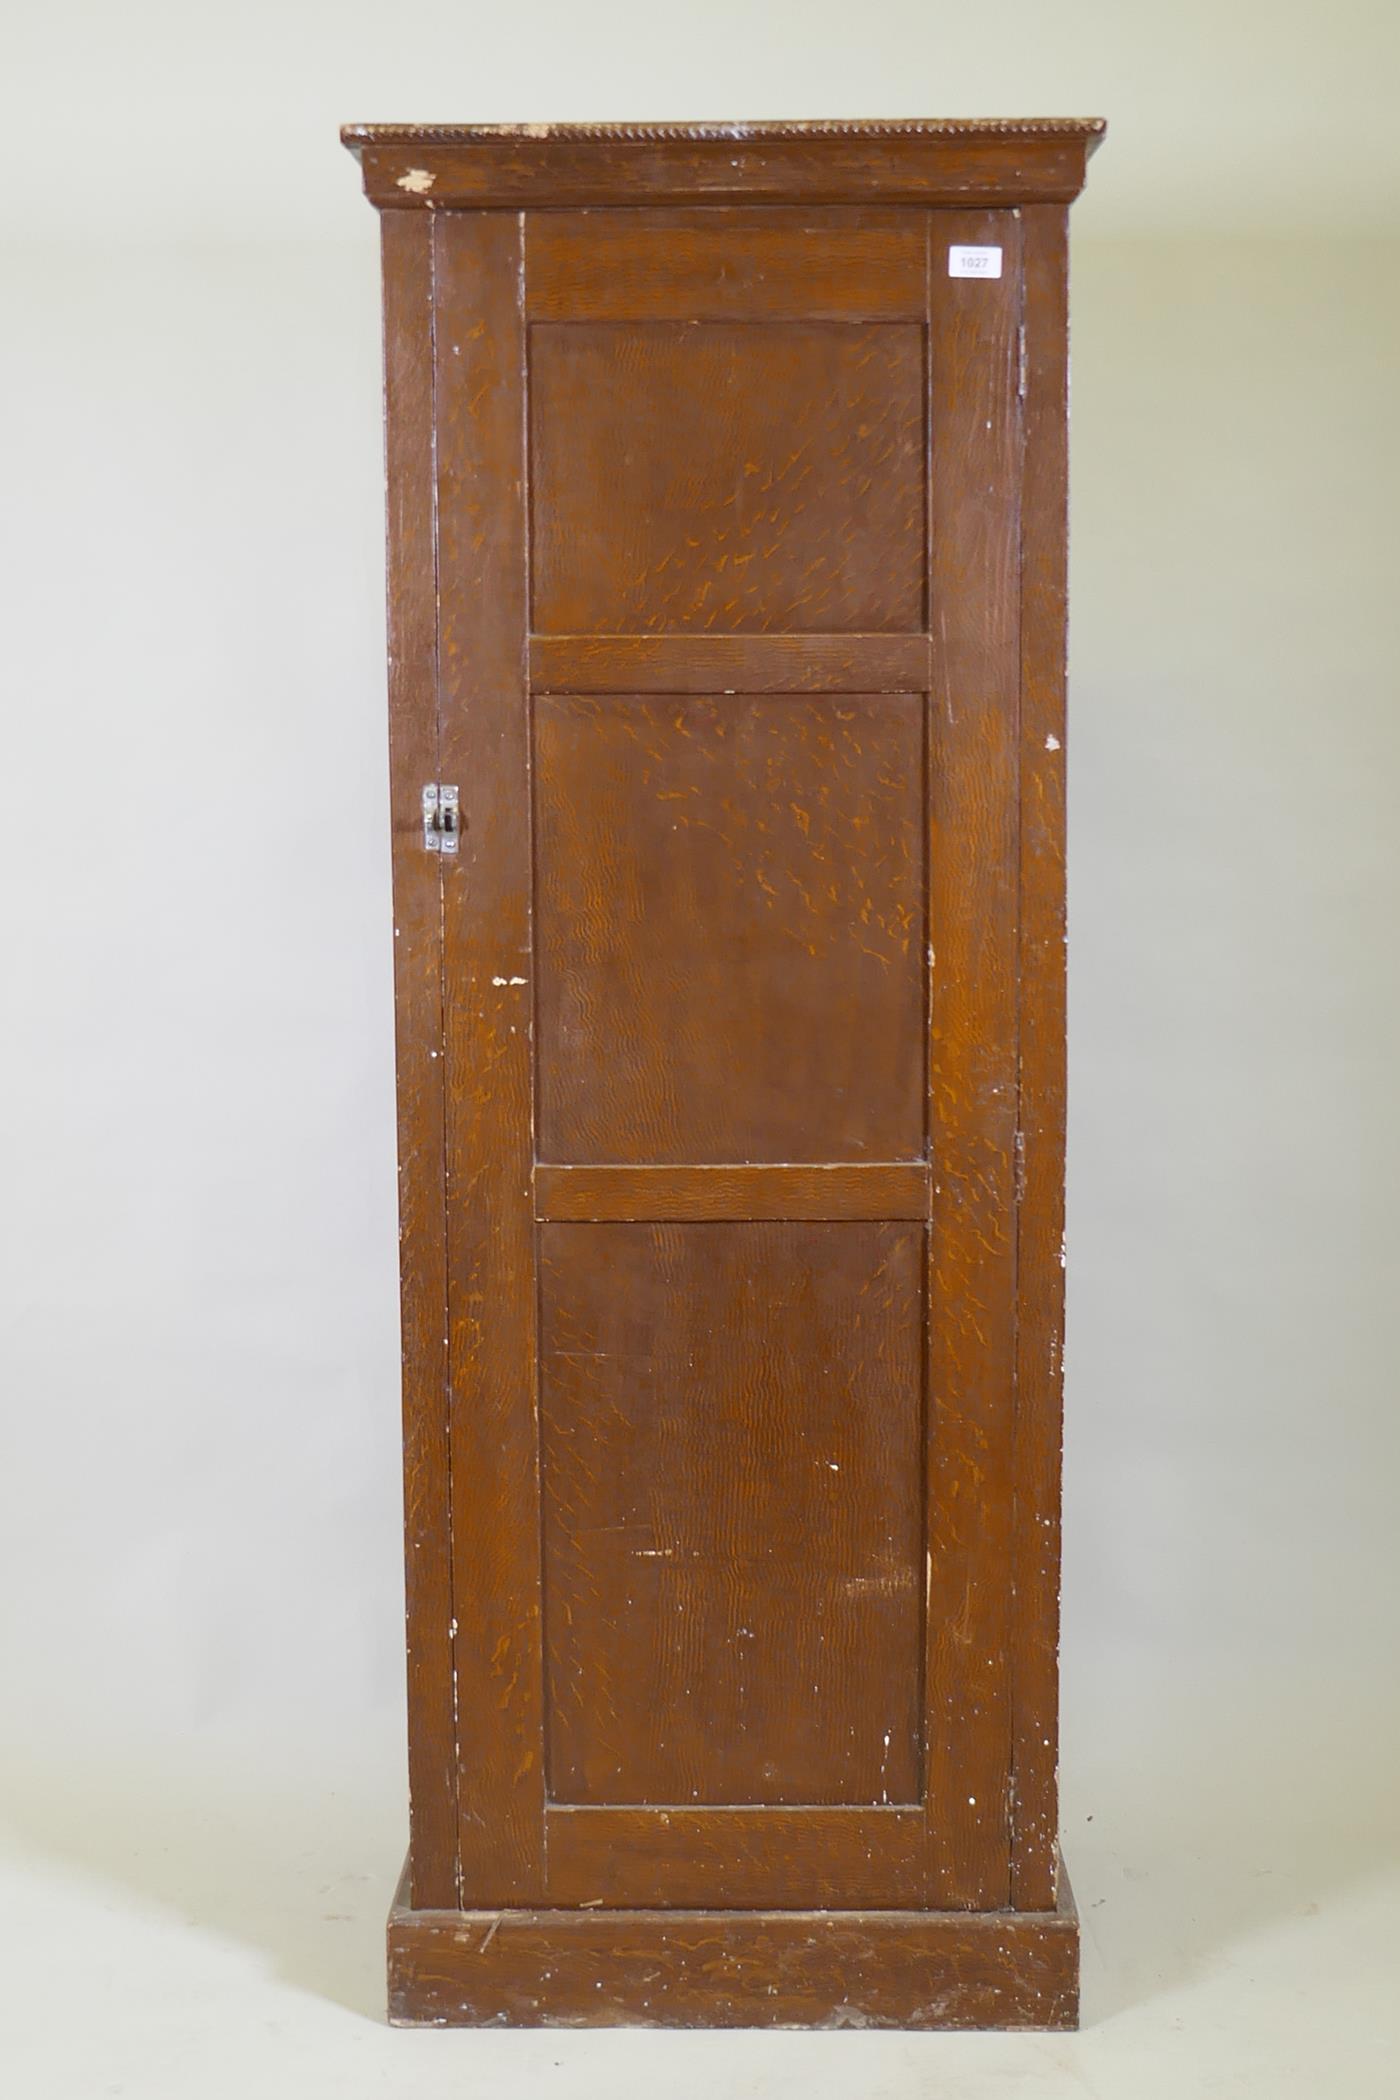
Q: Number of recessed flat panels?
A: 3